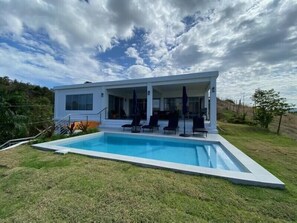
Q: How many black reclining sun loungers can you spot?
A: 4